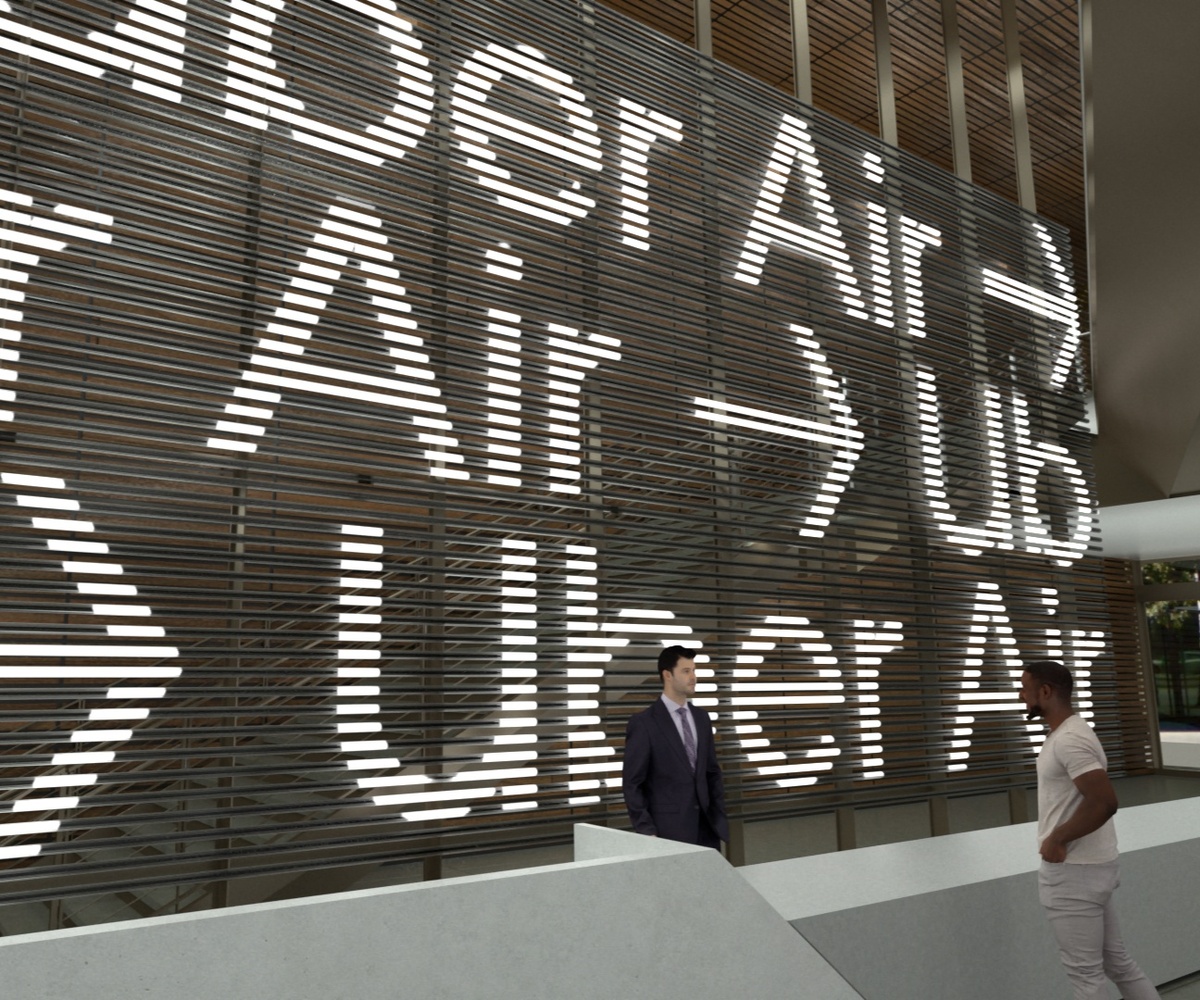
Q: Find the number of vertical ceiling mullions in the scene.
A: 5